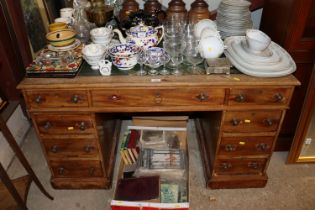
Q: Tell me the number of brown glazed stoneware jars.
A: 4